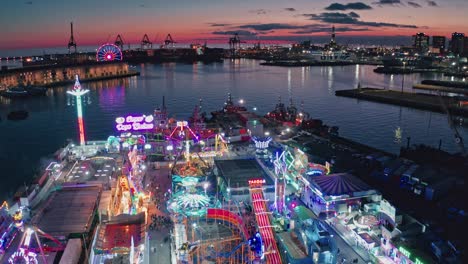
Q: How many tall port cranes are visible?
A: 5